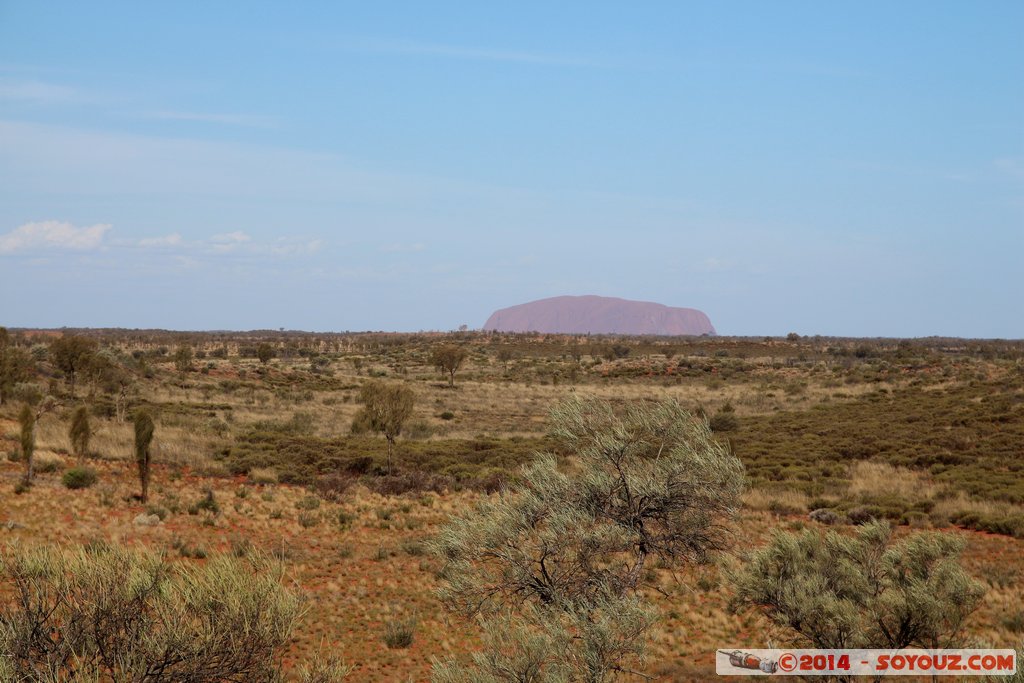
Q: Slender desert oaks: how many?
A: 3